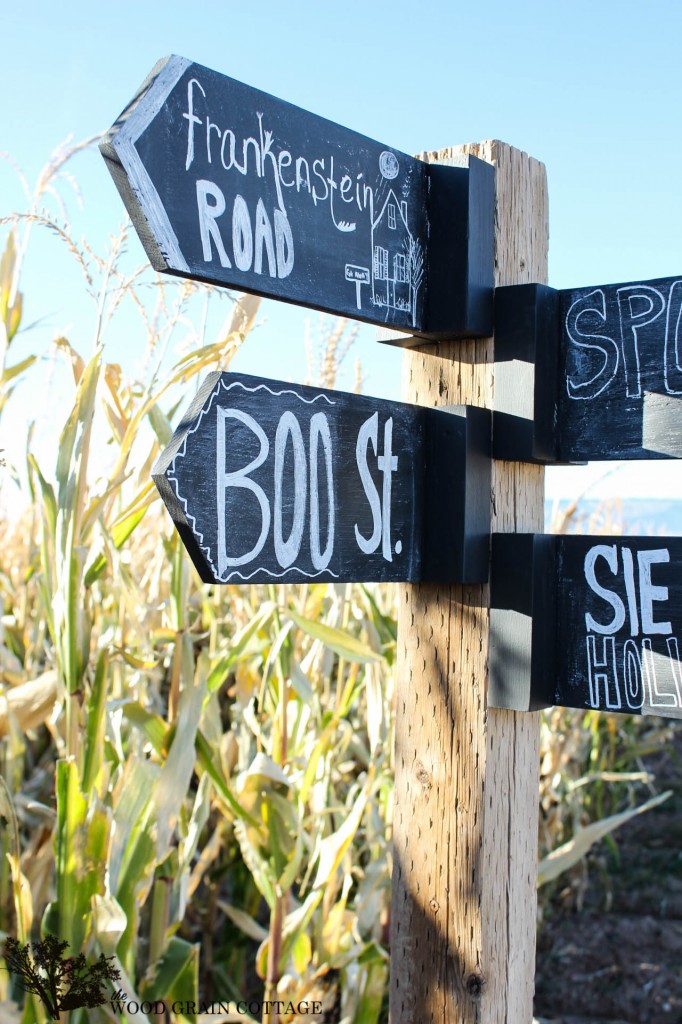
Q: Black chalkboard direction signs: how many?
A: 4